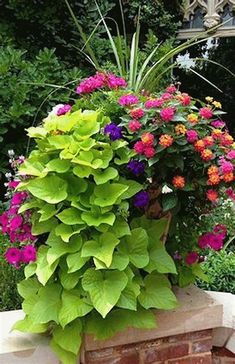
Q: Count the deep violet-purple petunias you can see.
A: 3